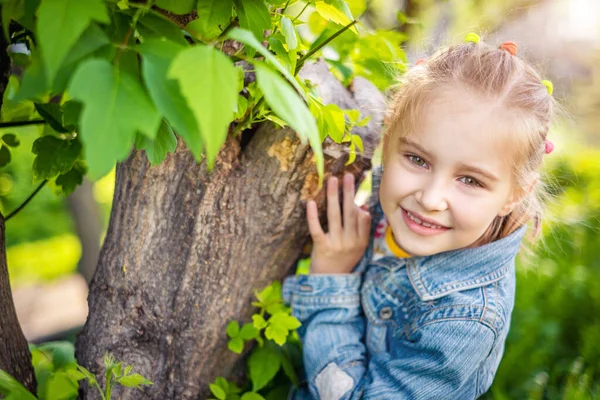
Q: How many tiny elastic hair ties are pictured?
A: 5